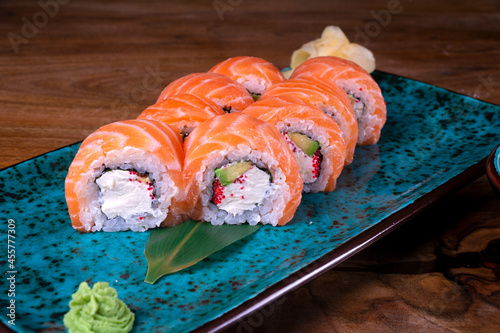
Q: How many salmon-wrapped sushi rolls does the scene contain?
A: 8